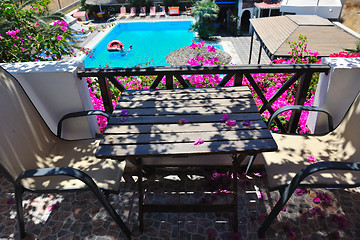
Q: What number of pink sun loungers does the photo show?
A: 5